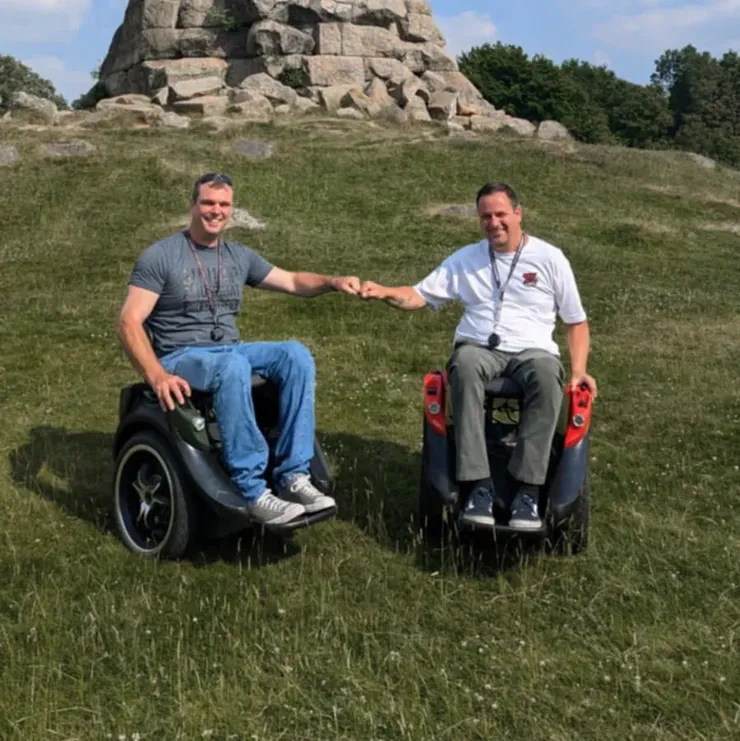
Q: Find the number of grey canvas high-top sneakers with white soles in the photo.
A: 2